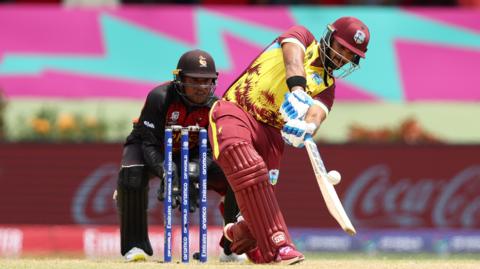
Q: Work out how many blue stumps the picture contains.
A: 3